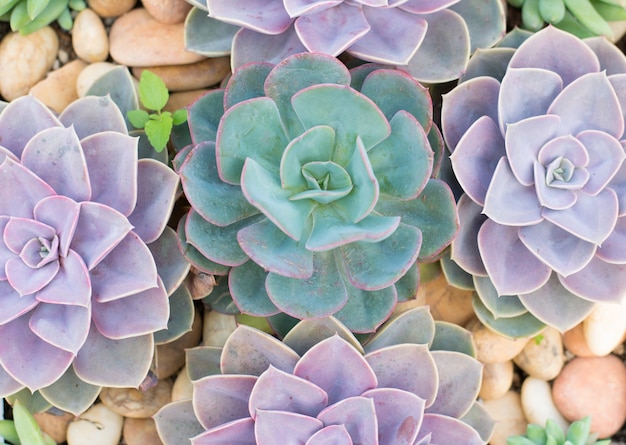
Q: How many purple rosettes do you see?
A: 4